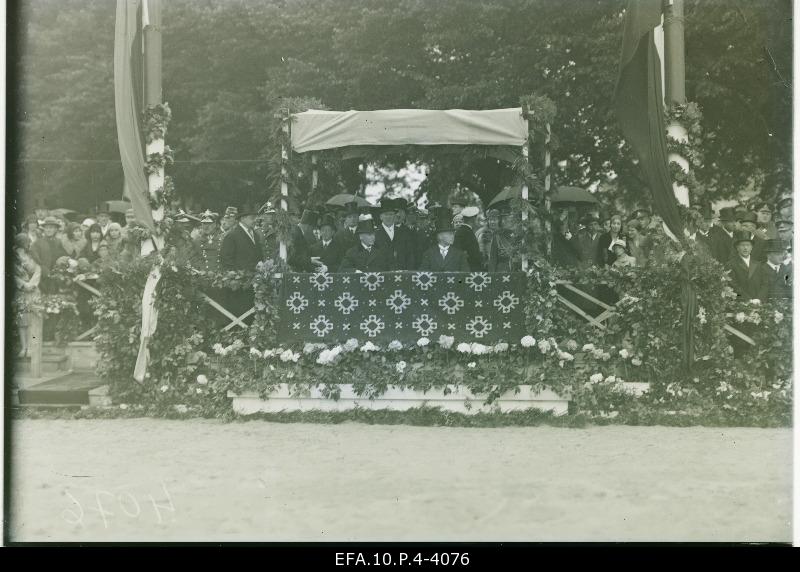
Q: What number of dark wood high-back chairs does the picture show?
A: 0